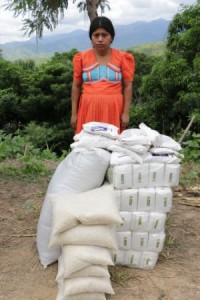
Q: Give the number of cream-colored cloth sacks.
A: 6